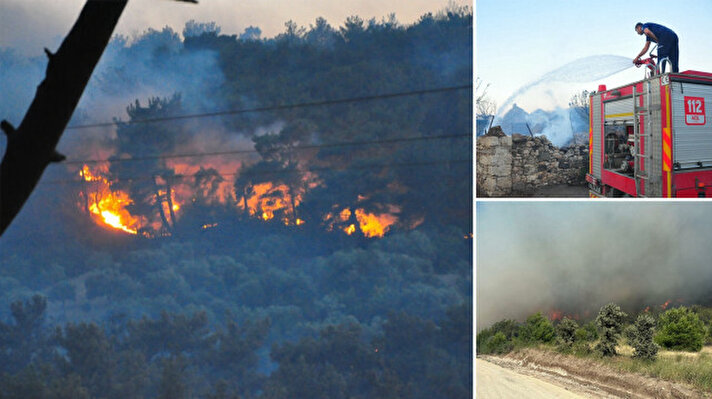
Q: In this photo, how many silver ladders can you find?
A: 1